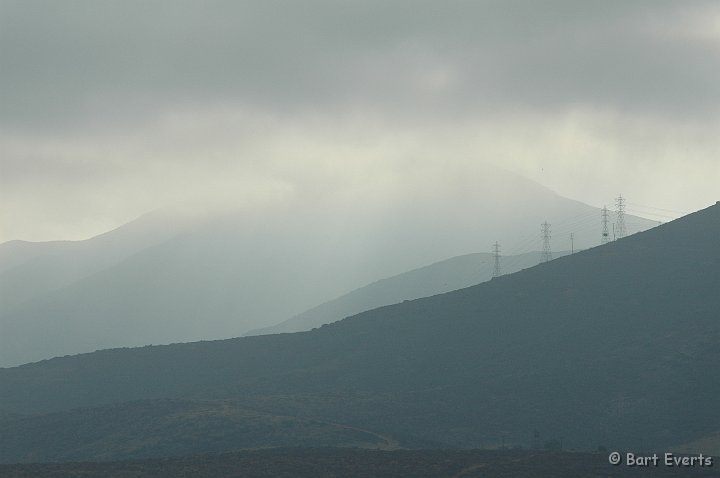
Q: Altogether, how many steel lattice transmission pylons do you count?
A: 4